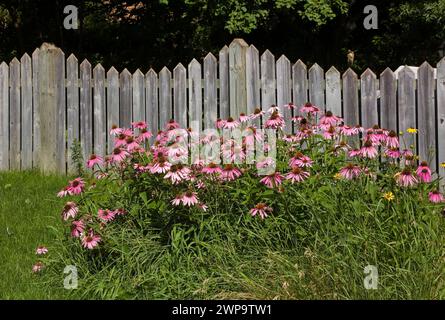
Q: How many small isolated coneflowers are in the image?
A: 2